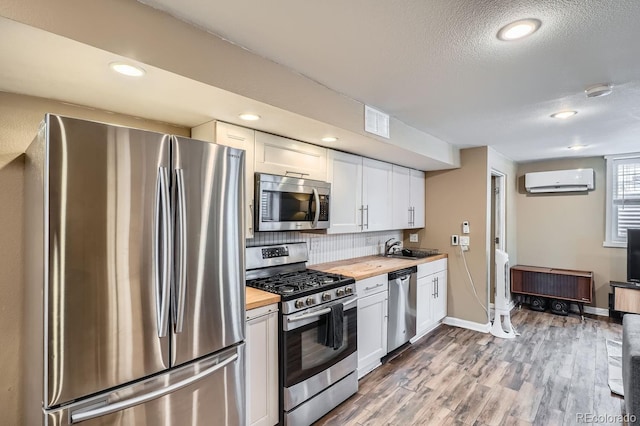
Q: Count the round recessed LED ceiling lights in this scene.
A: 6